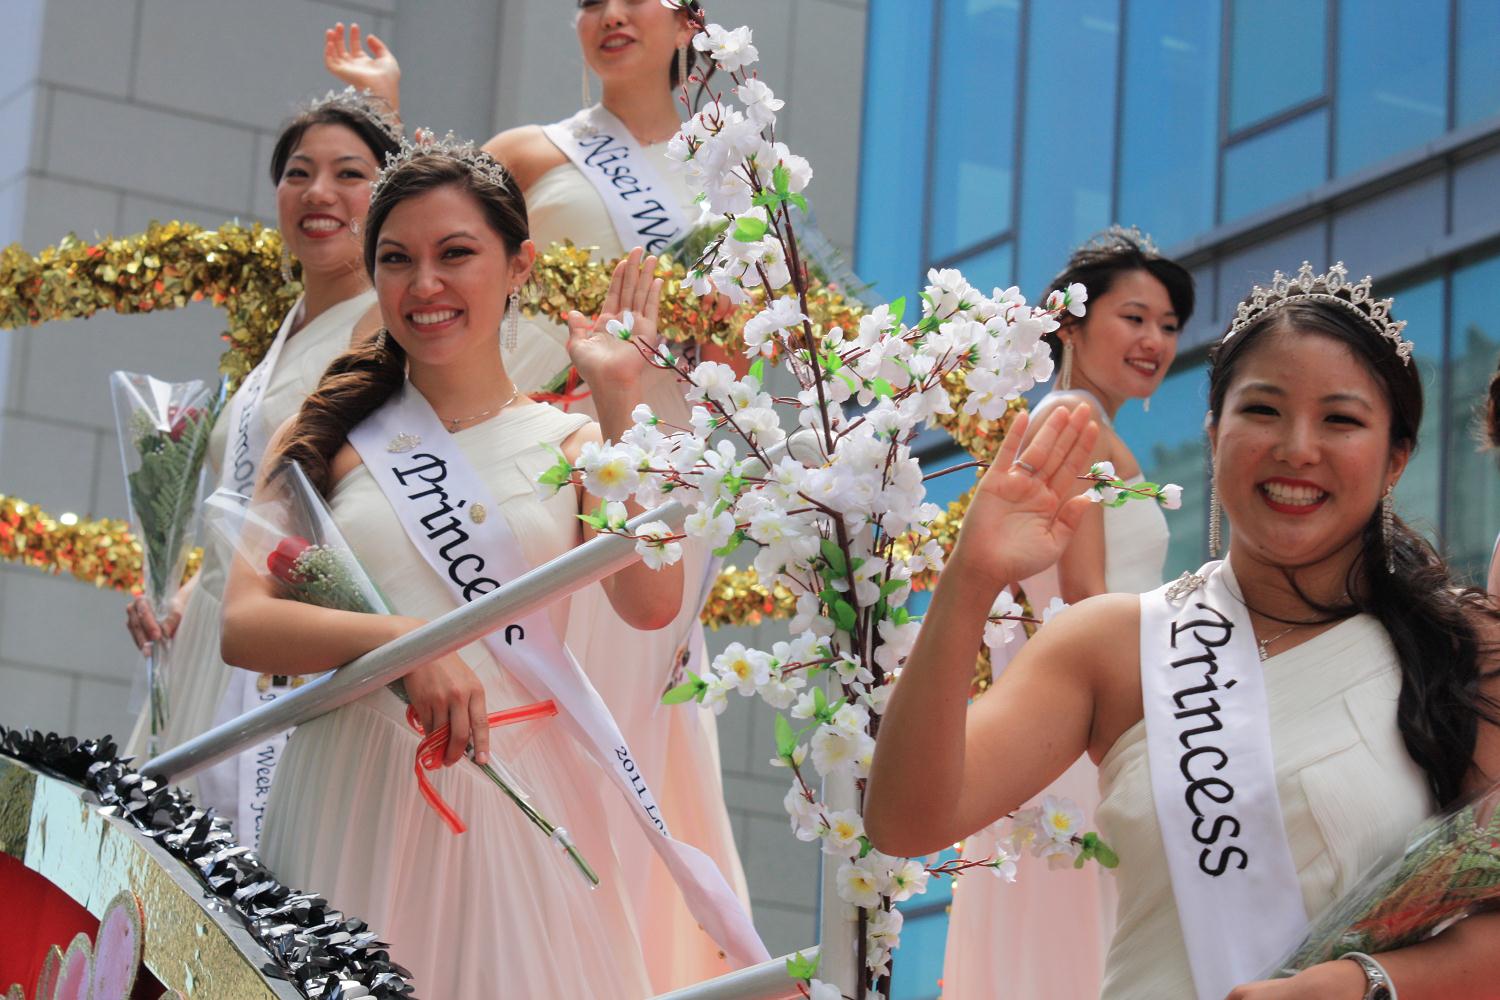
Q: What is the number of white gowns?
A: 5